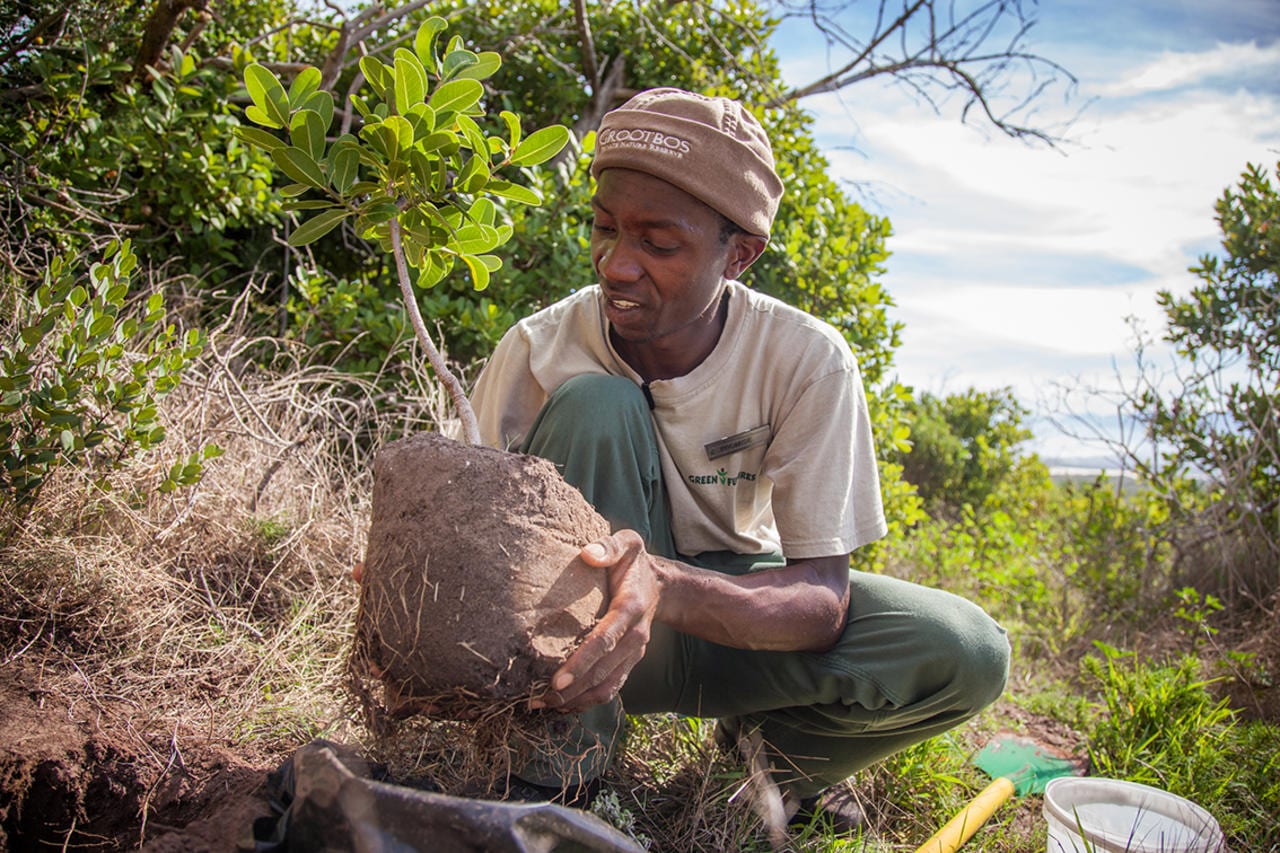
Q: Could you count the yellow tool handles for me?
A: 1